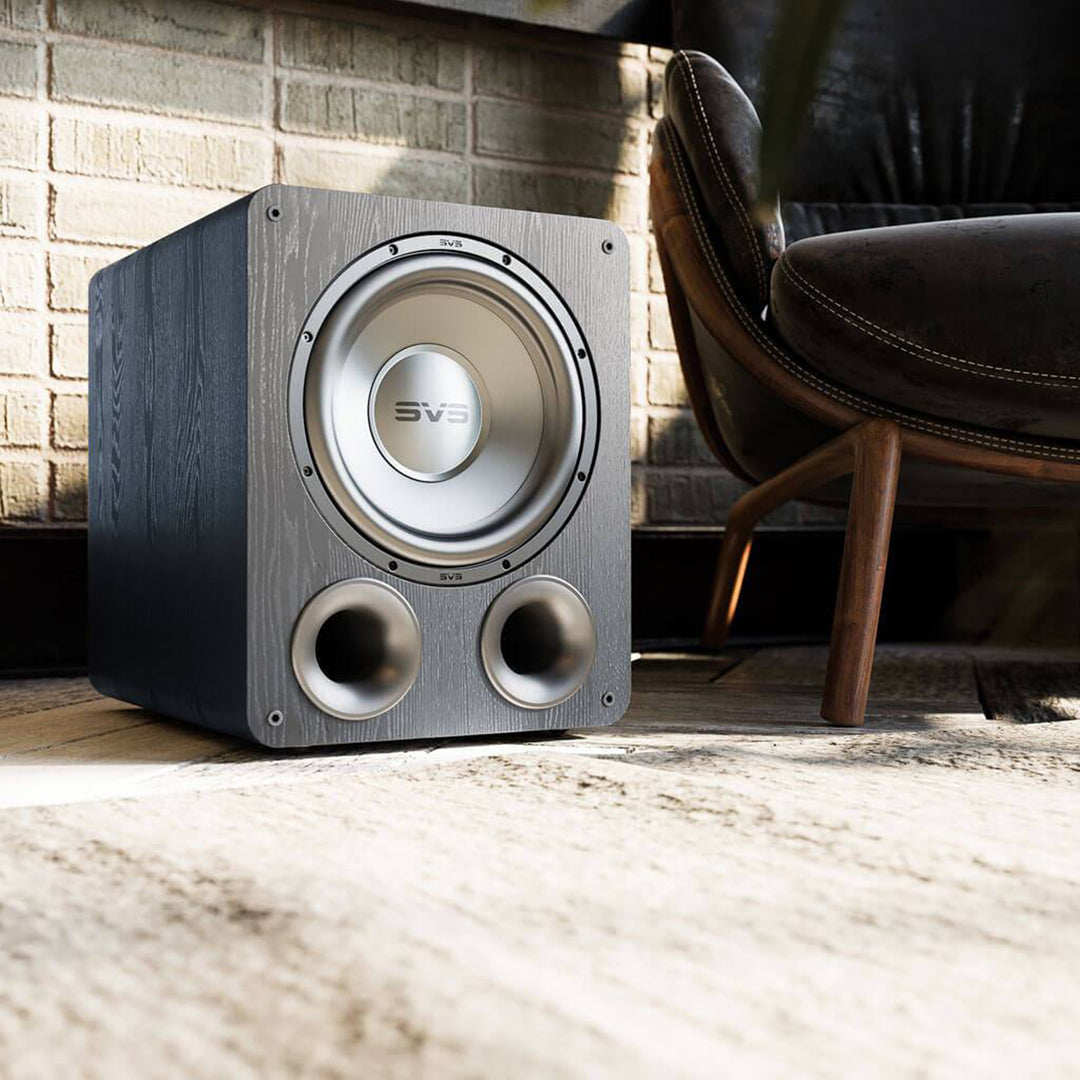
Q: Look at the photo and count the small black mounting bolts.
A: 8